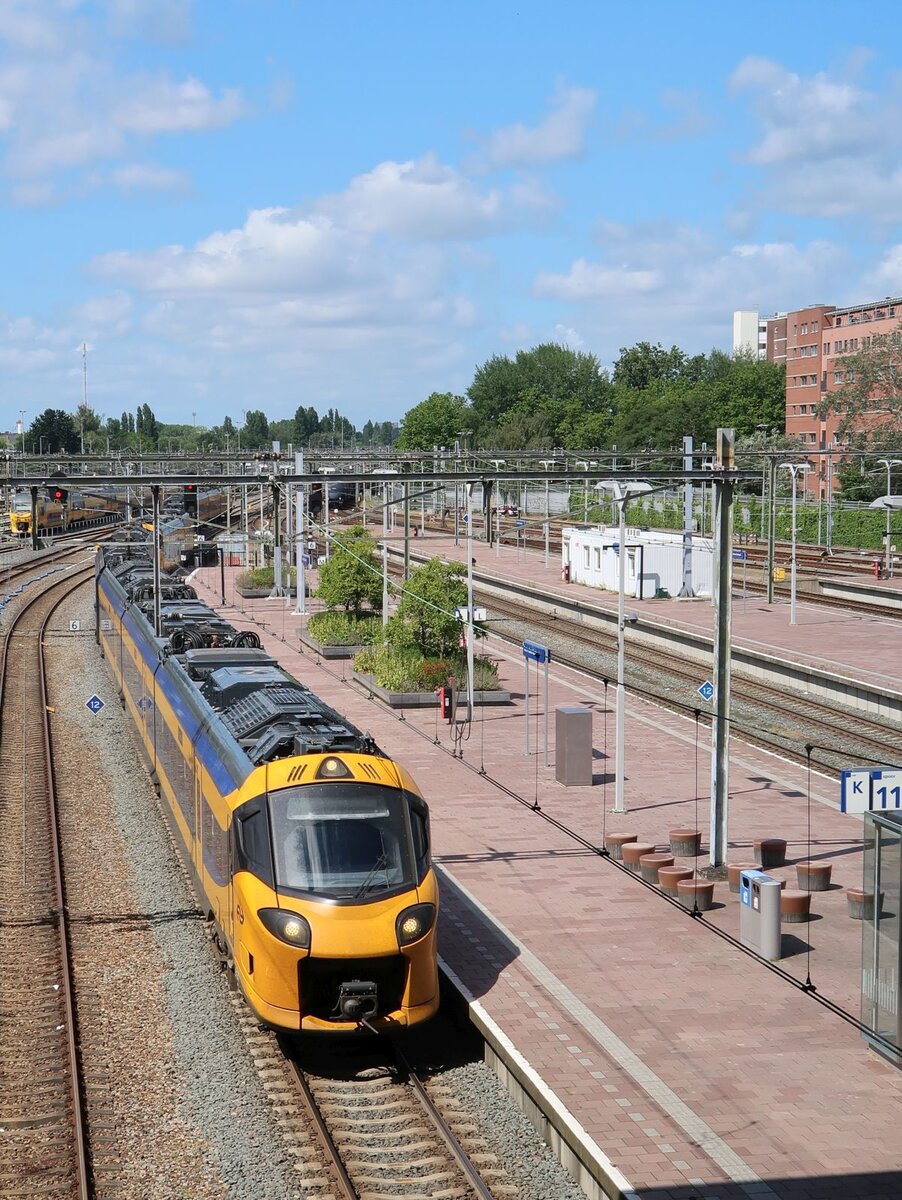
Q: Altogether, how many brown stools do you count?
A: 12